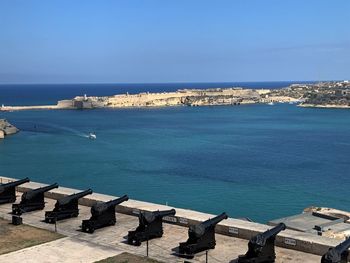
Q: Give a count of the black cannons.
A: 8